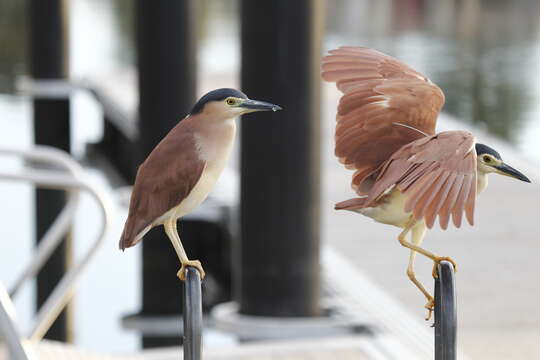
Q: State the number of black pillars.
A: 3